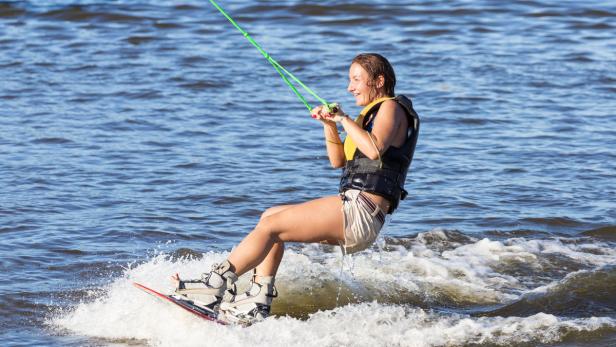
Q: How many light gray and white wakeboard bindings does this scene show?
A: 2